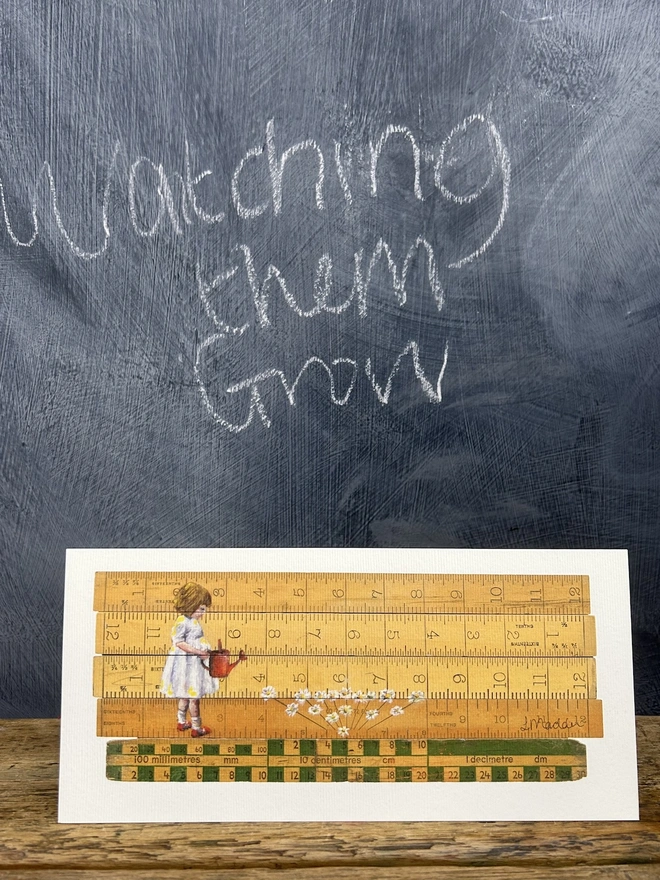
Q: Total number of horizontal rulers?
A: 5